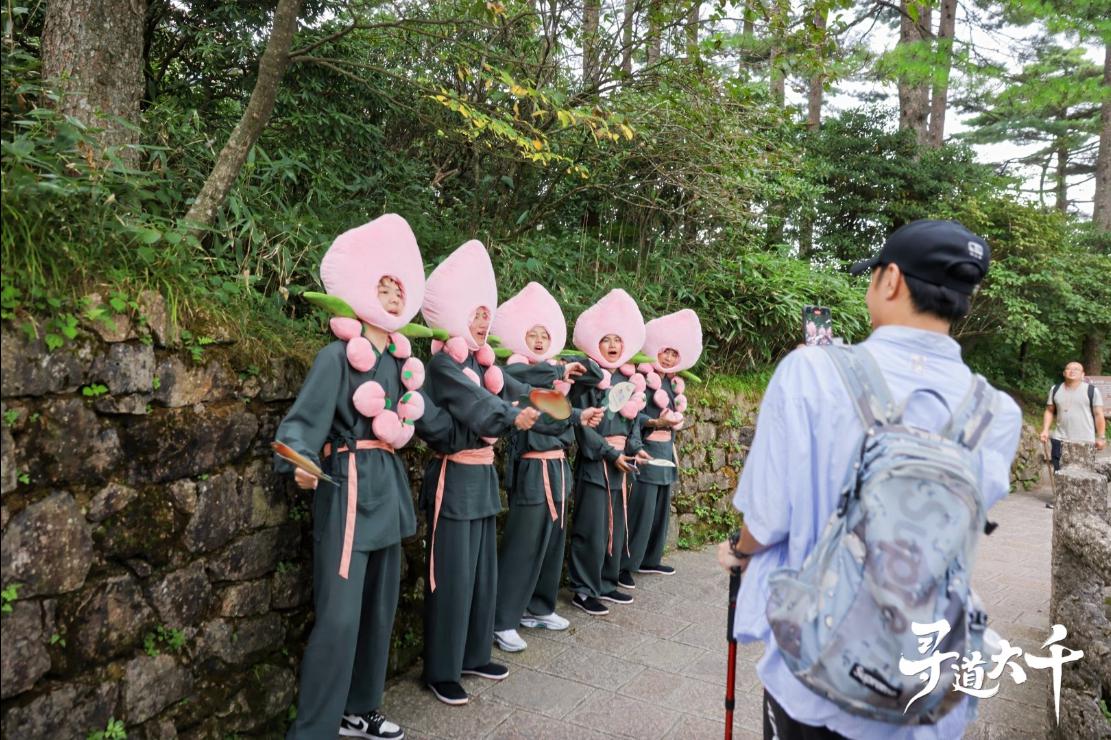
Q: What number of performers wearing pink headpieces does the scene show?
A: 5